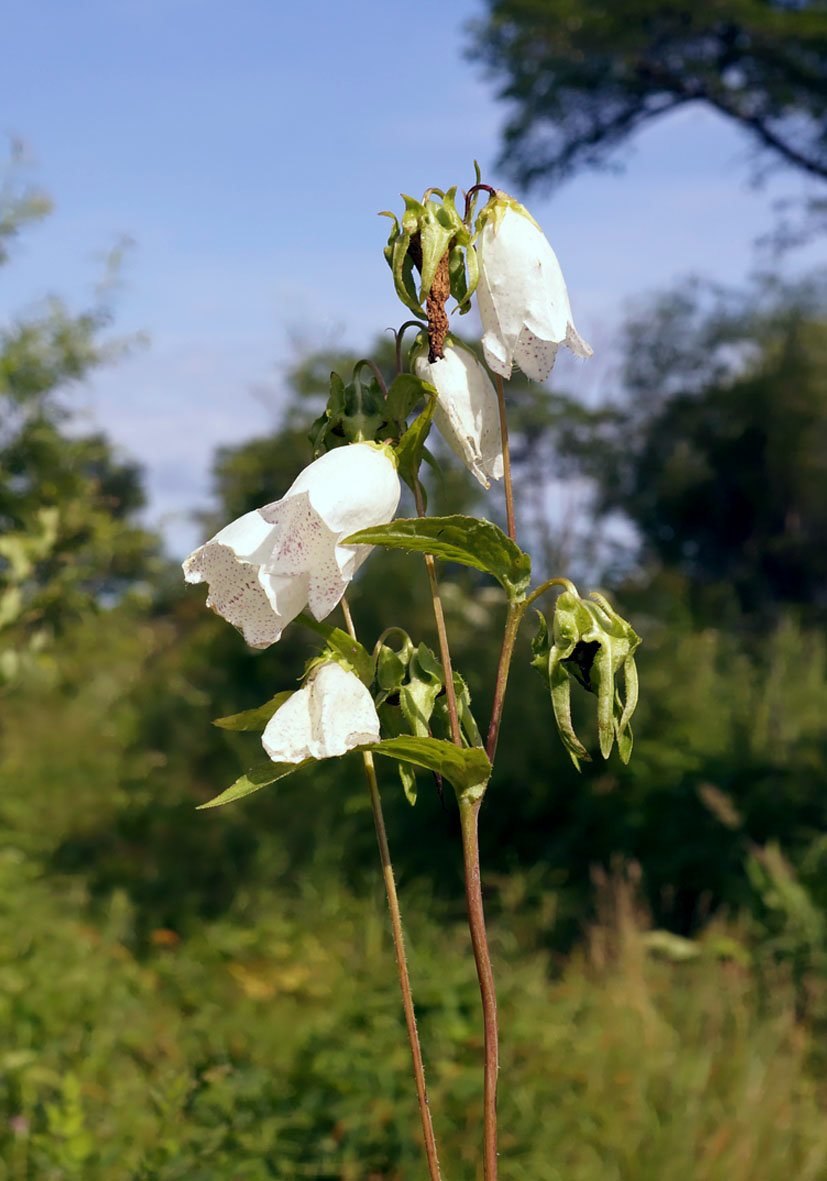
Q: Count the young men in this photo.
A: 0